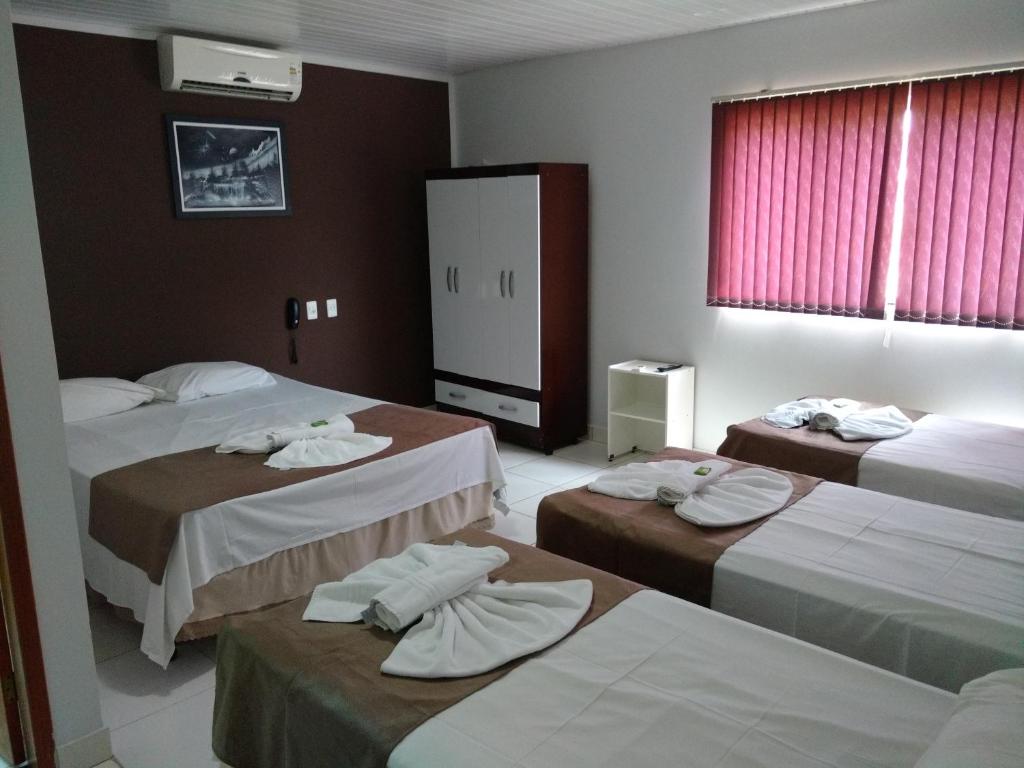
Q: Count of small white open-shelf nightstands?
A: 1